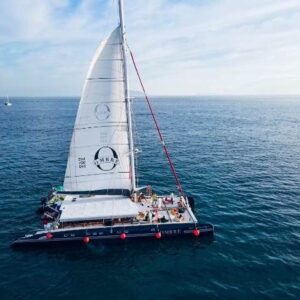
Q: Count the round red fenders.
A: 5